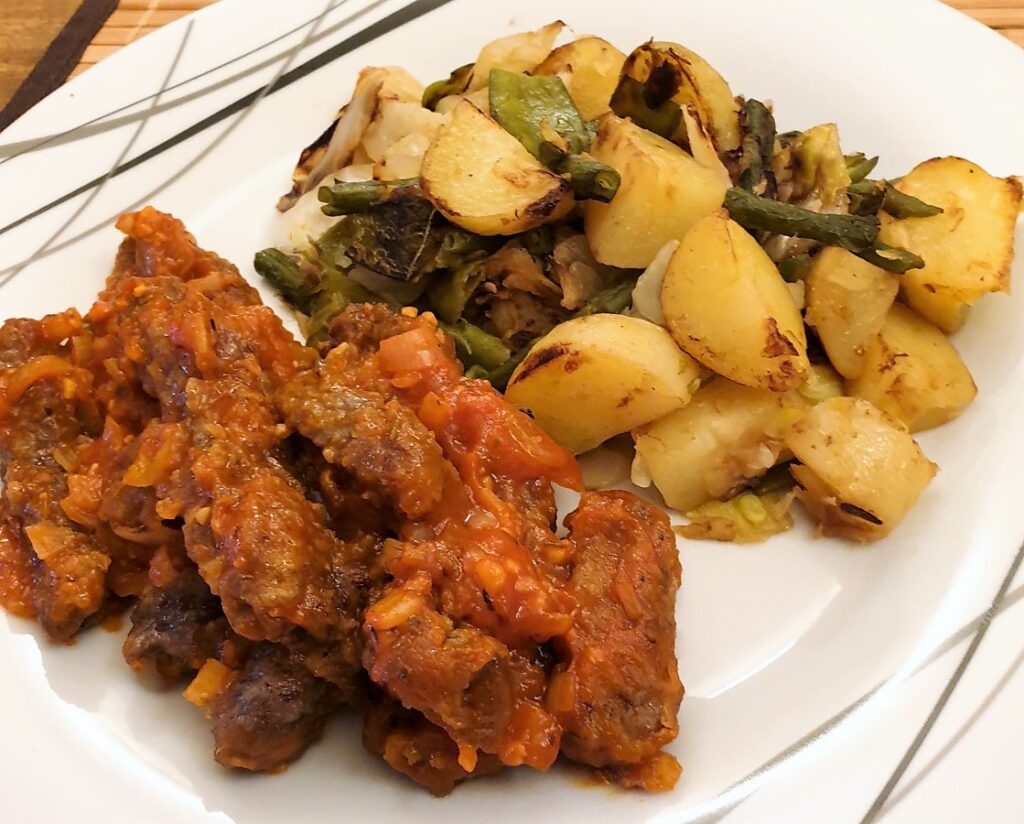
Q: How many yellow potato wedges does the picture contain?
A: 11